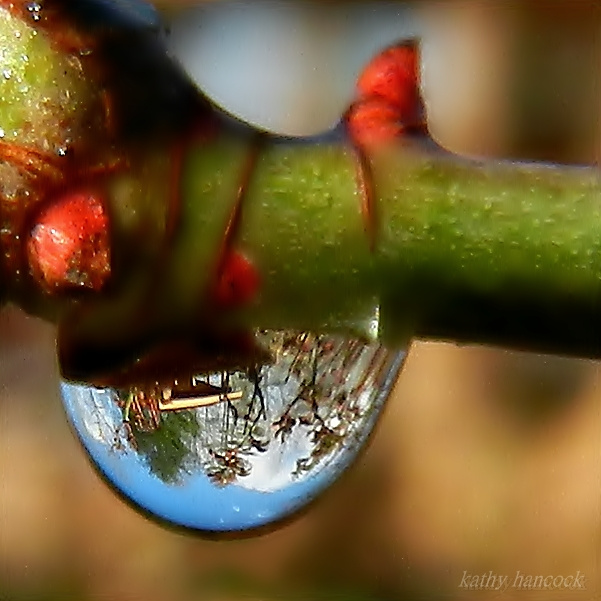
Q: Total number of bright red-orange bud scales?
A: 3